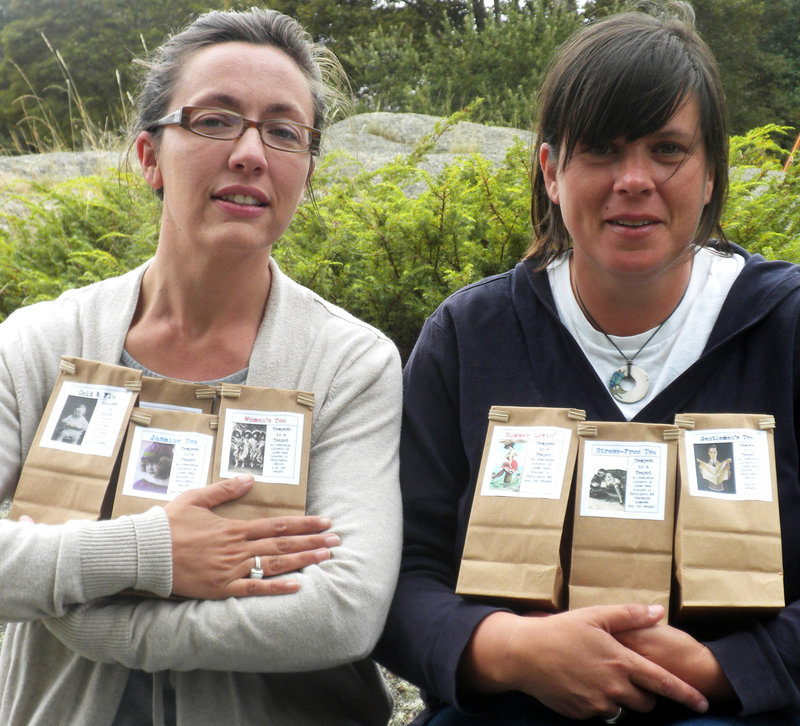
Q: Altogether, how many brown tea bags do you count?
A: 7